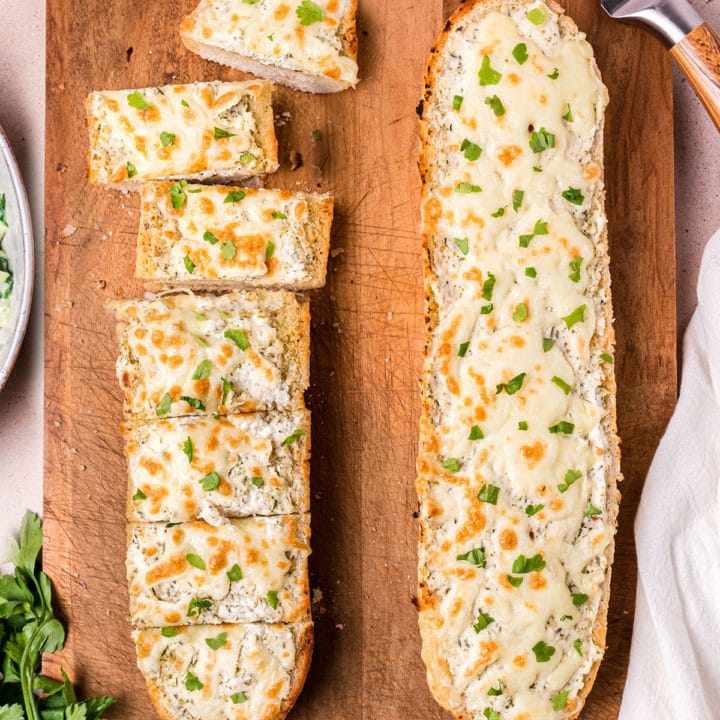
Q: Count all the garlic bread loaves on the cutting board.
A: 2